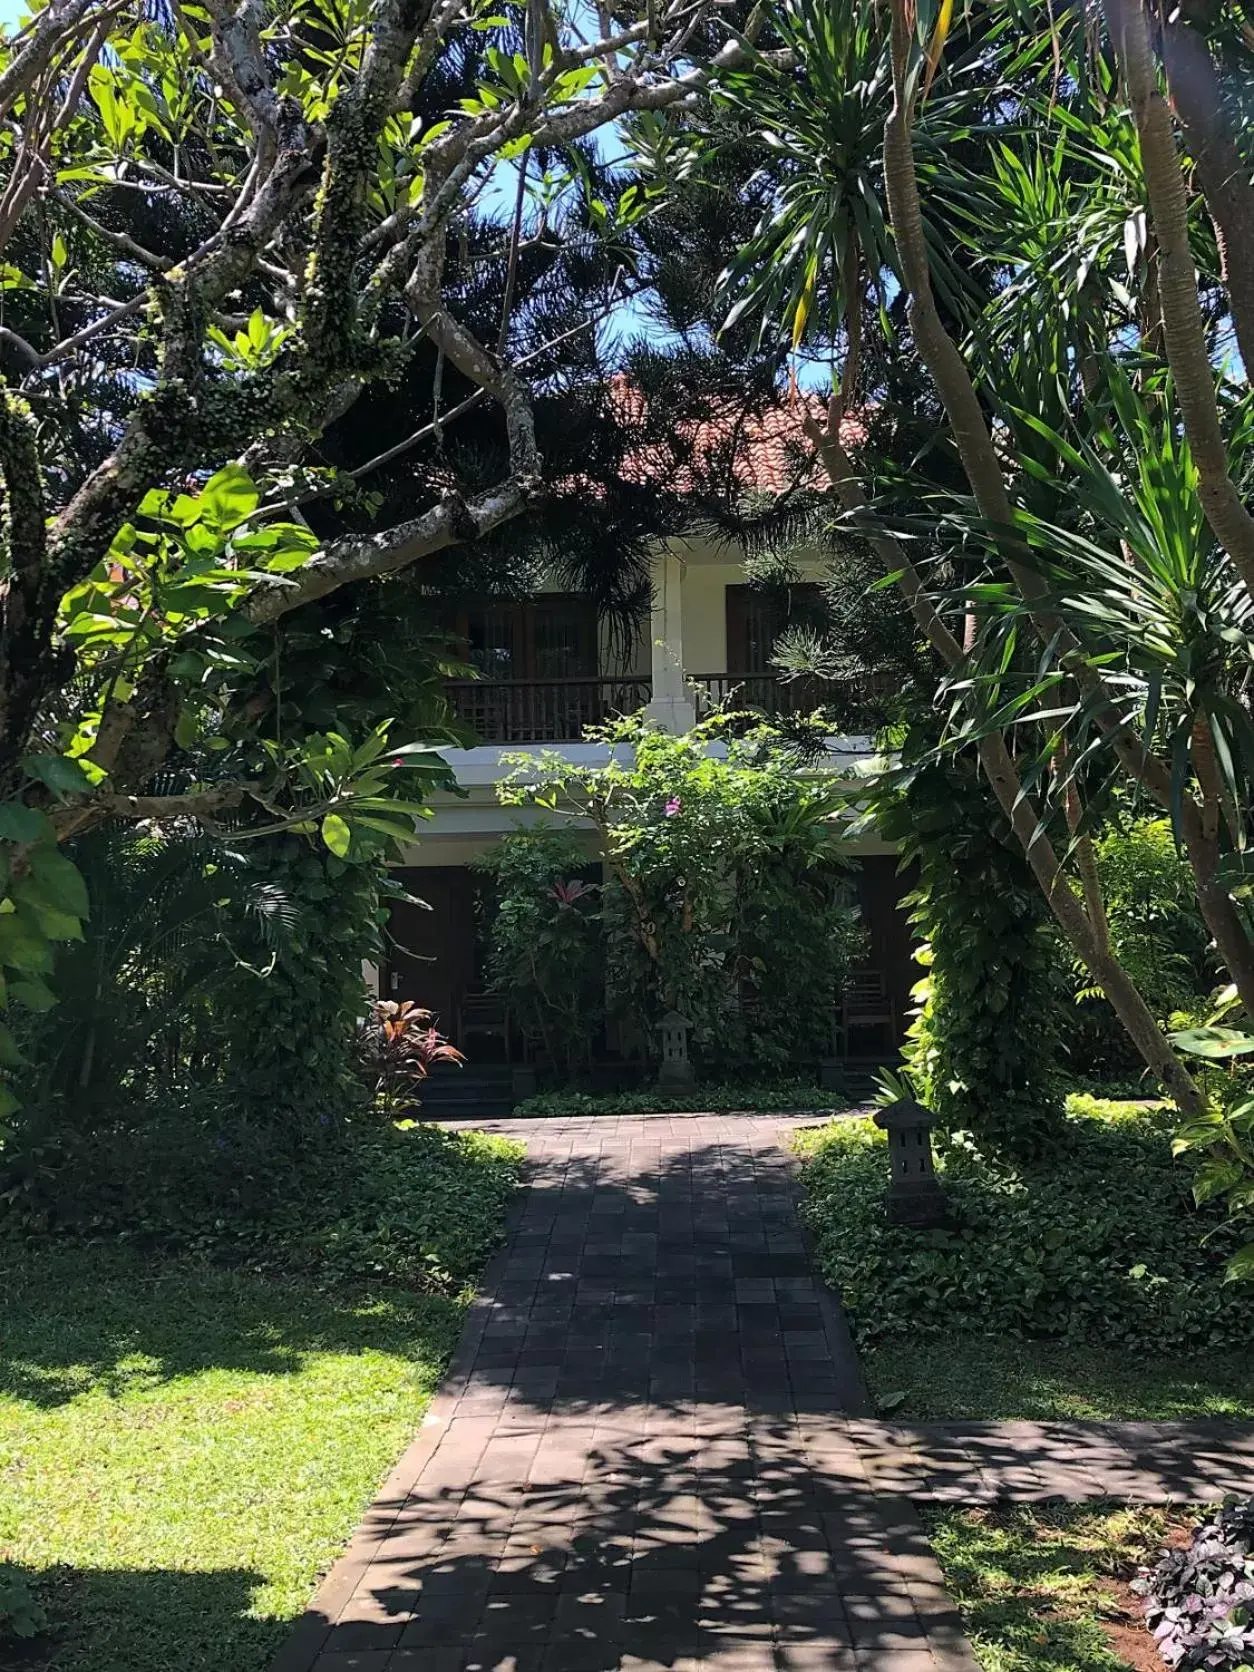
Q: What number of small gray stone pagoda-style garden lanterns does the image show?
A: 2